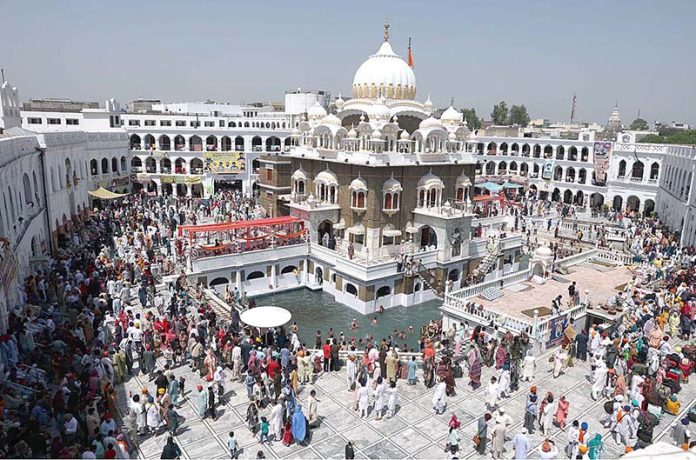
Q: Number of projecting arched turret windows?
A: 6